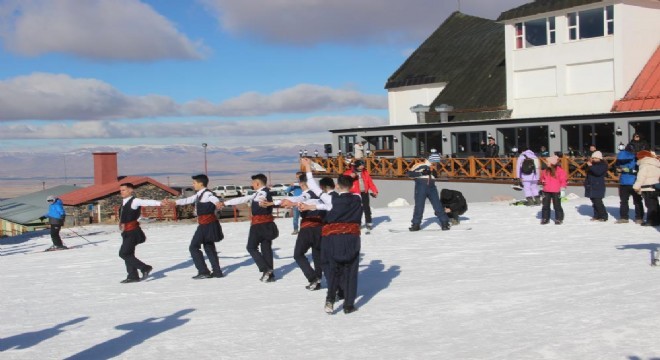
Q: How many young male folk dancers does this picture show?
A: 6